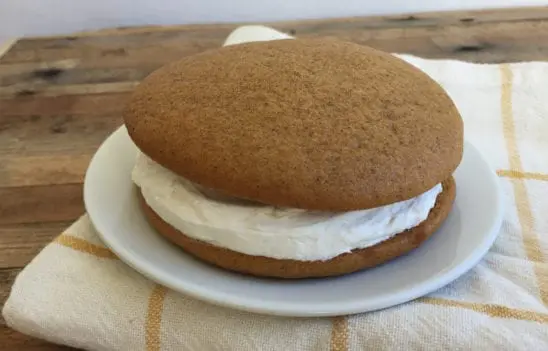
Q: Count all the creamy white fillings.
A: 1